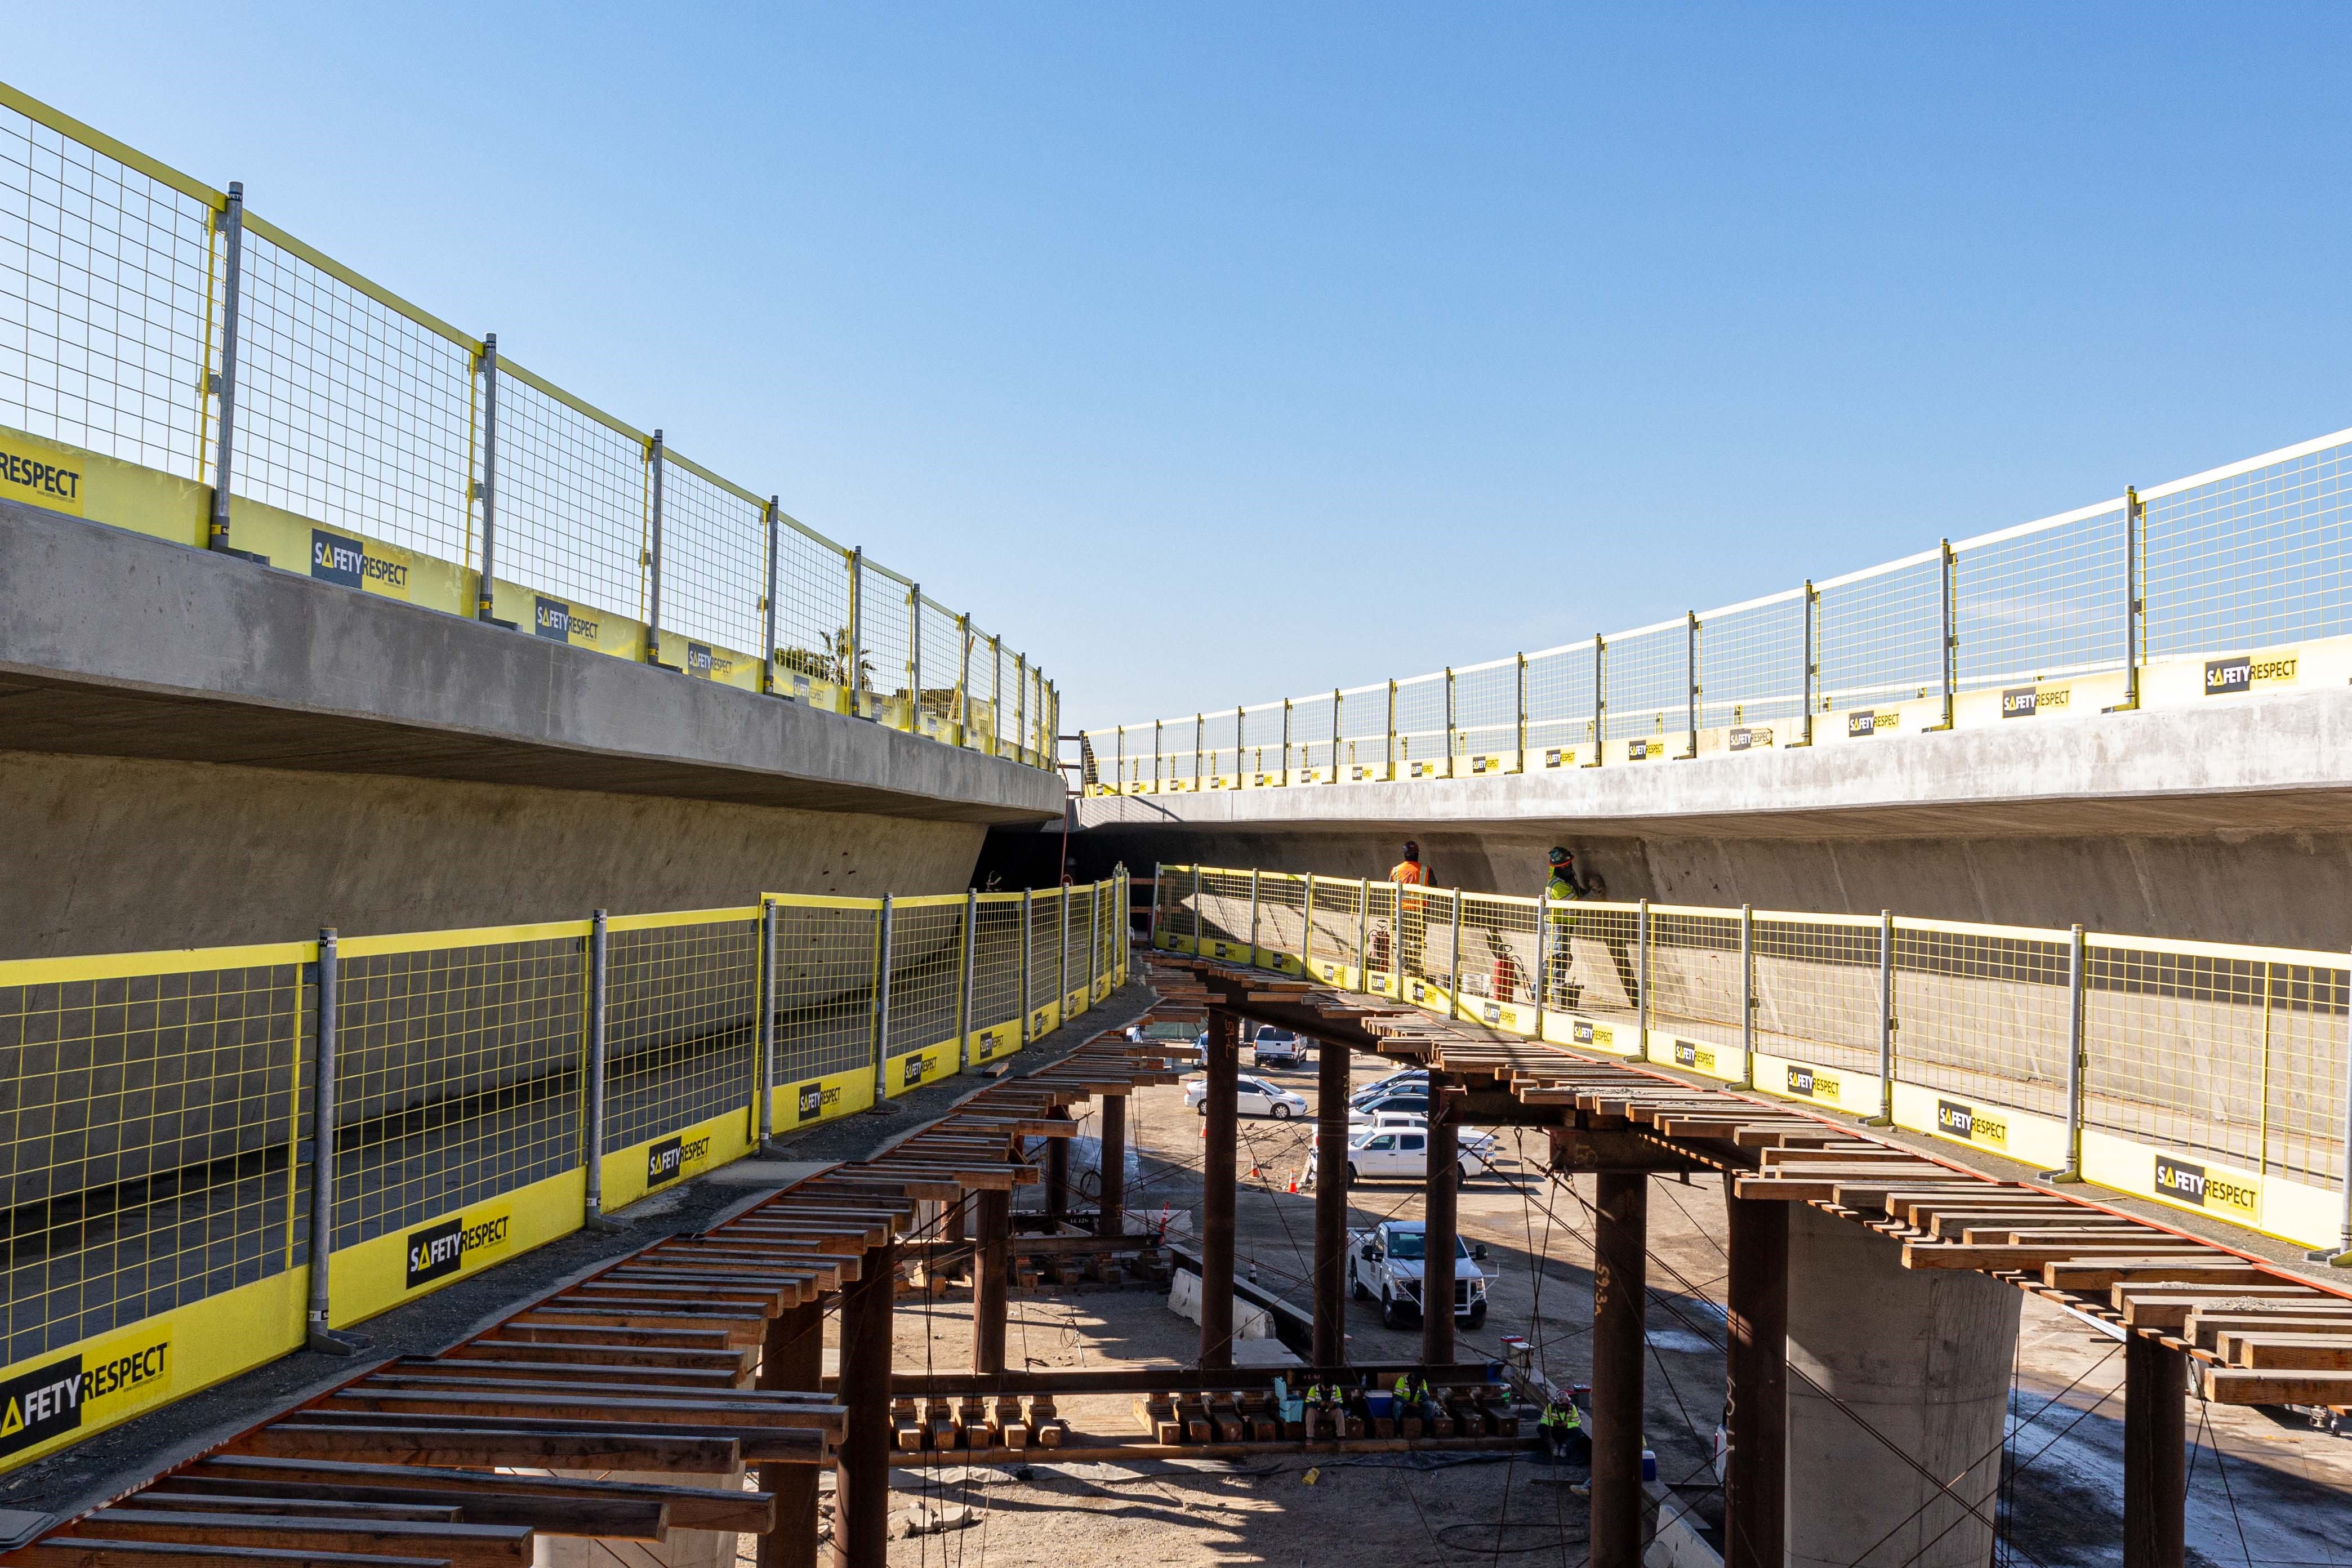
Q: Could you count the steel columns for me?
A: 12